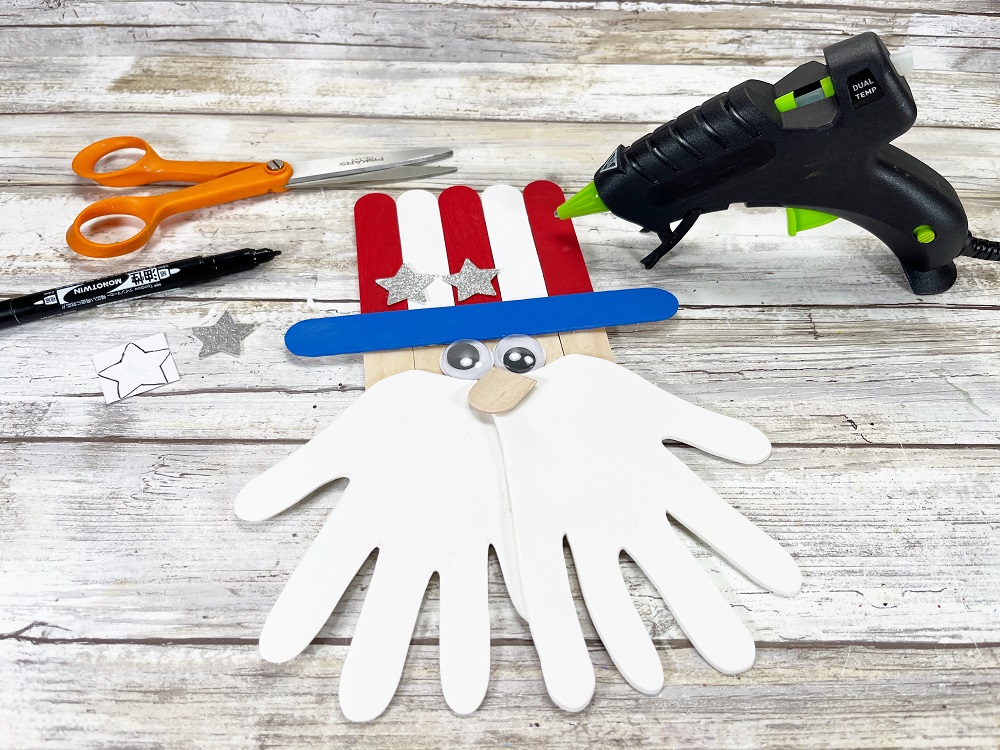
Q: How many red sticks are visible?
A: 3